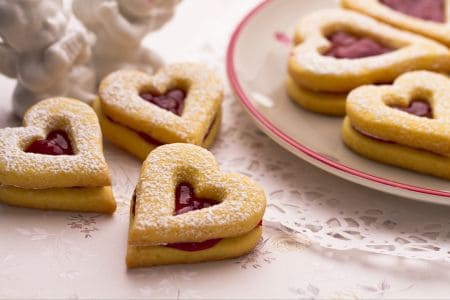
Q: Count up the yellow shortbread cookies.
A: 6